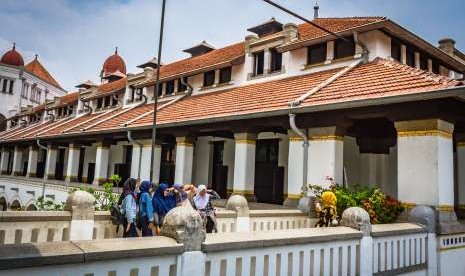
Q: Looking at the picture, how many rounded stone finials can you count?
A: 6